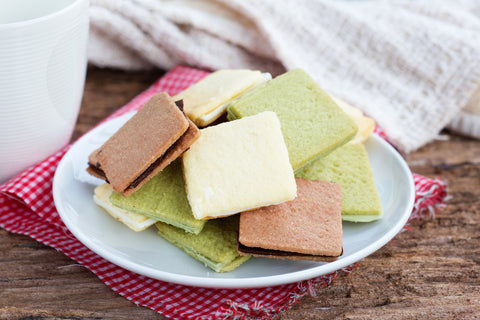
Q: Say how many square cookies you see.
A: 10